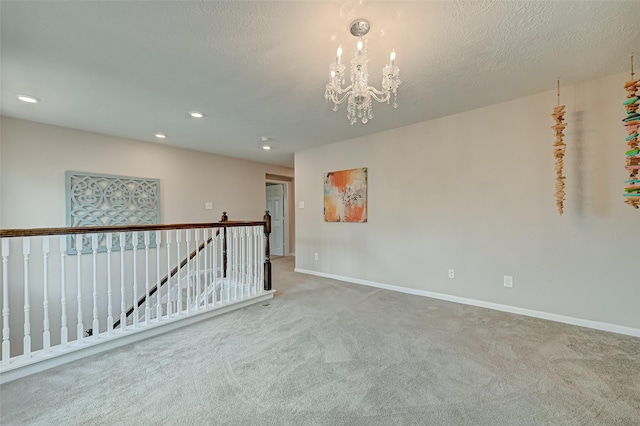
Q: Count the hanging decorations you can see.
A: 2